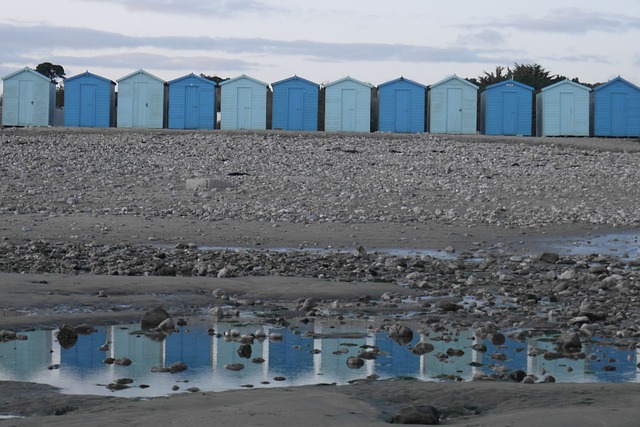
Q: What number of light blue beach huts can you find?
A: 6